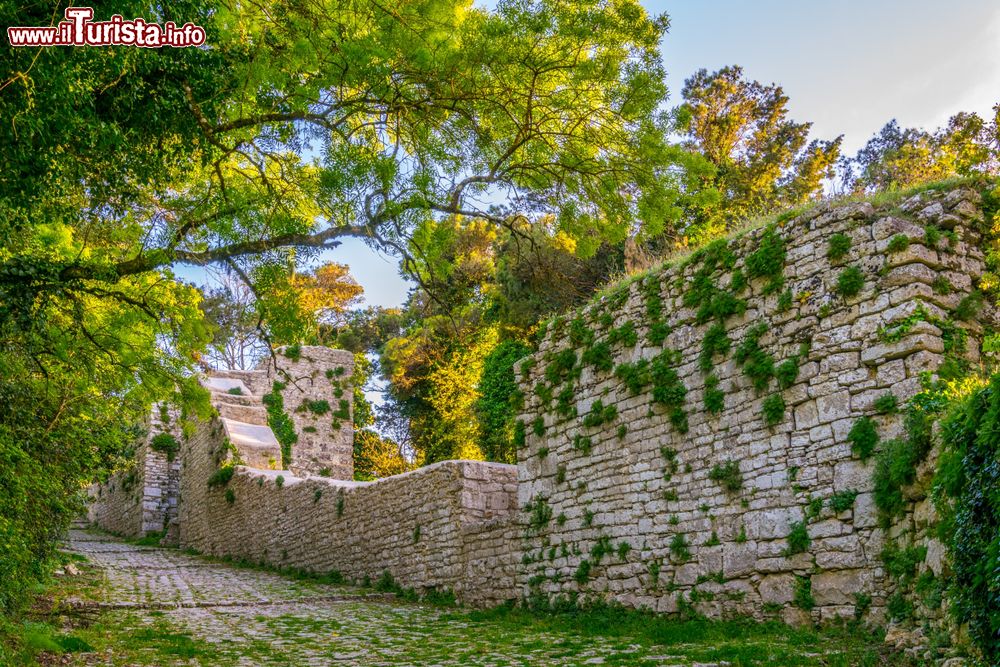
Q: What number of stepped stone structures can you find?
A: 1